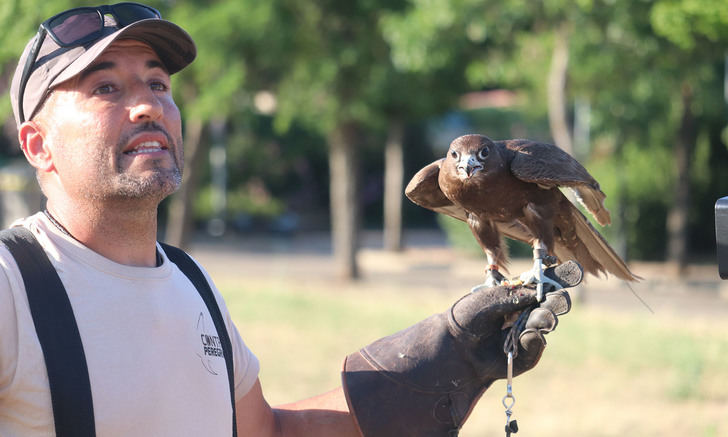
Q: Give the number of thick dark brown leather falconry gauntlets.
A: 1